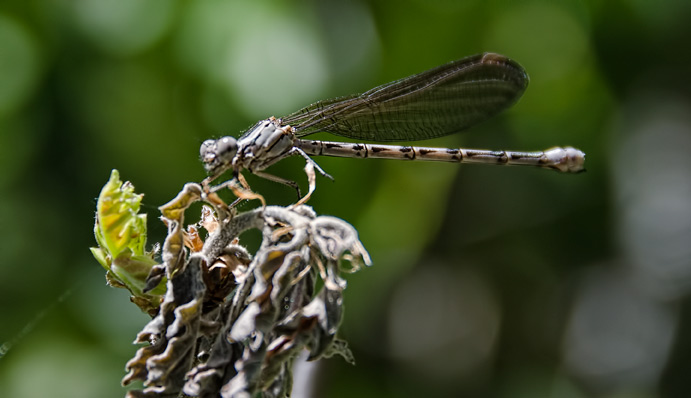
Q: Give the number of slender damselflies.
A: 1